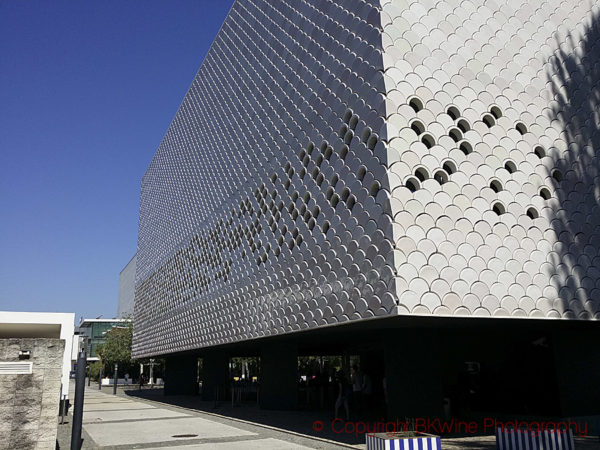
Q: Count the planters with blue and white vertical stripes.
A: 2